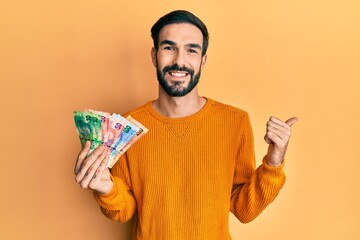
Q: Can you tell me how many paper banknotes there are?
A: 6